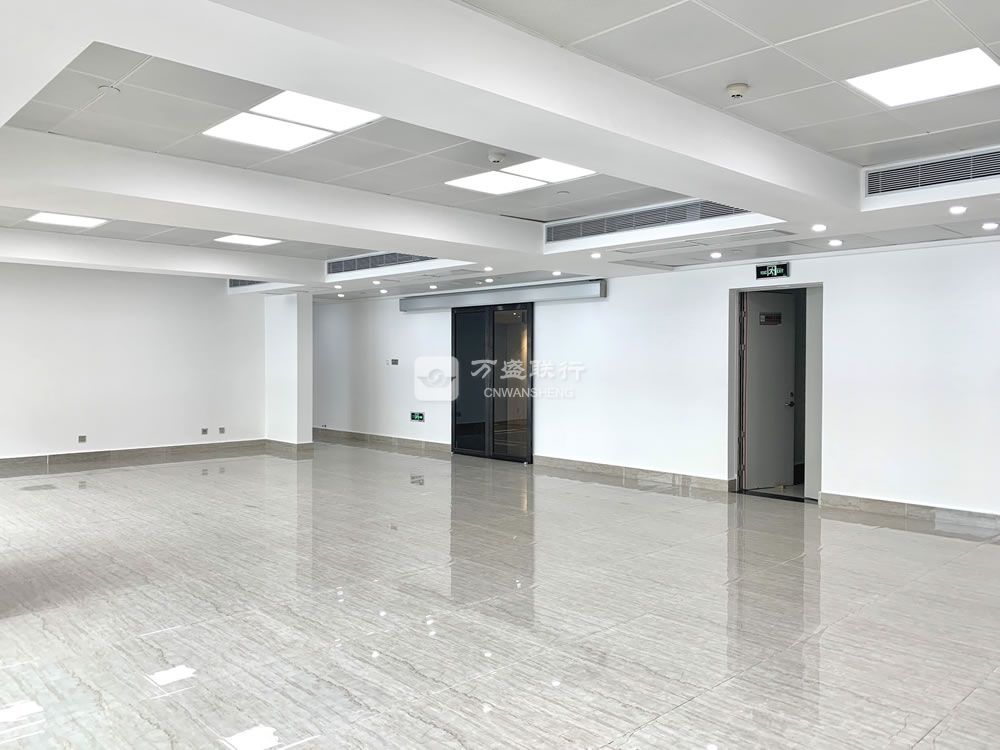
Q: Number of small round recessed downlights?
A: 14